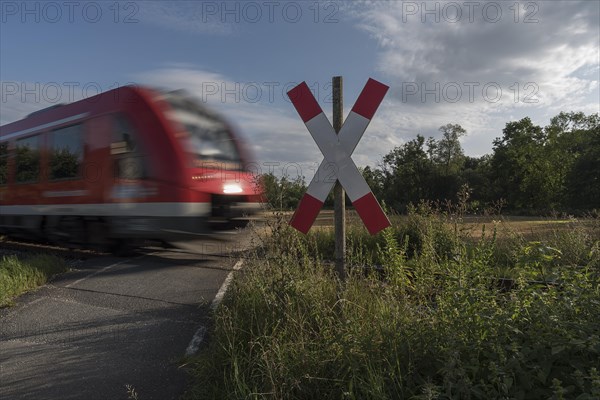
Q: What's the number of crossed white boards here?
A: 2